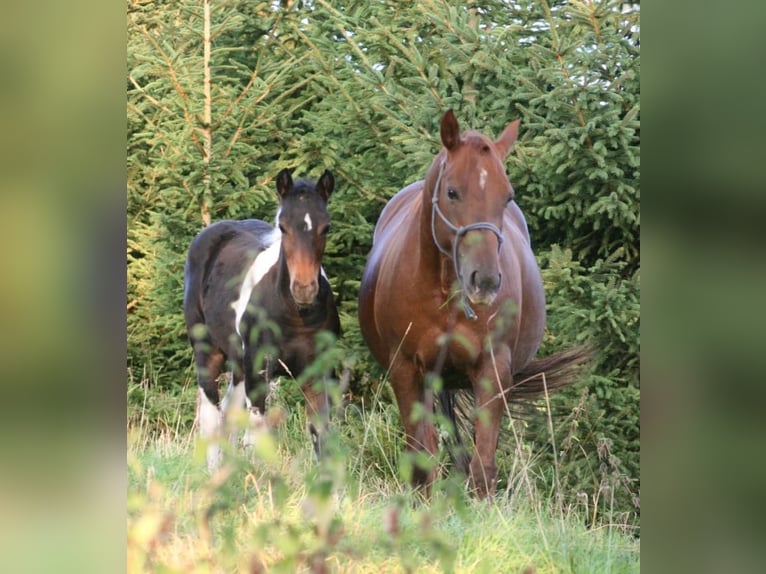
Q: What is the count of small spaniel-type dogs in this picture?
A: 0